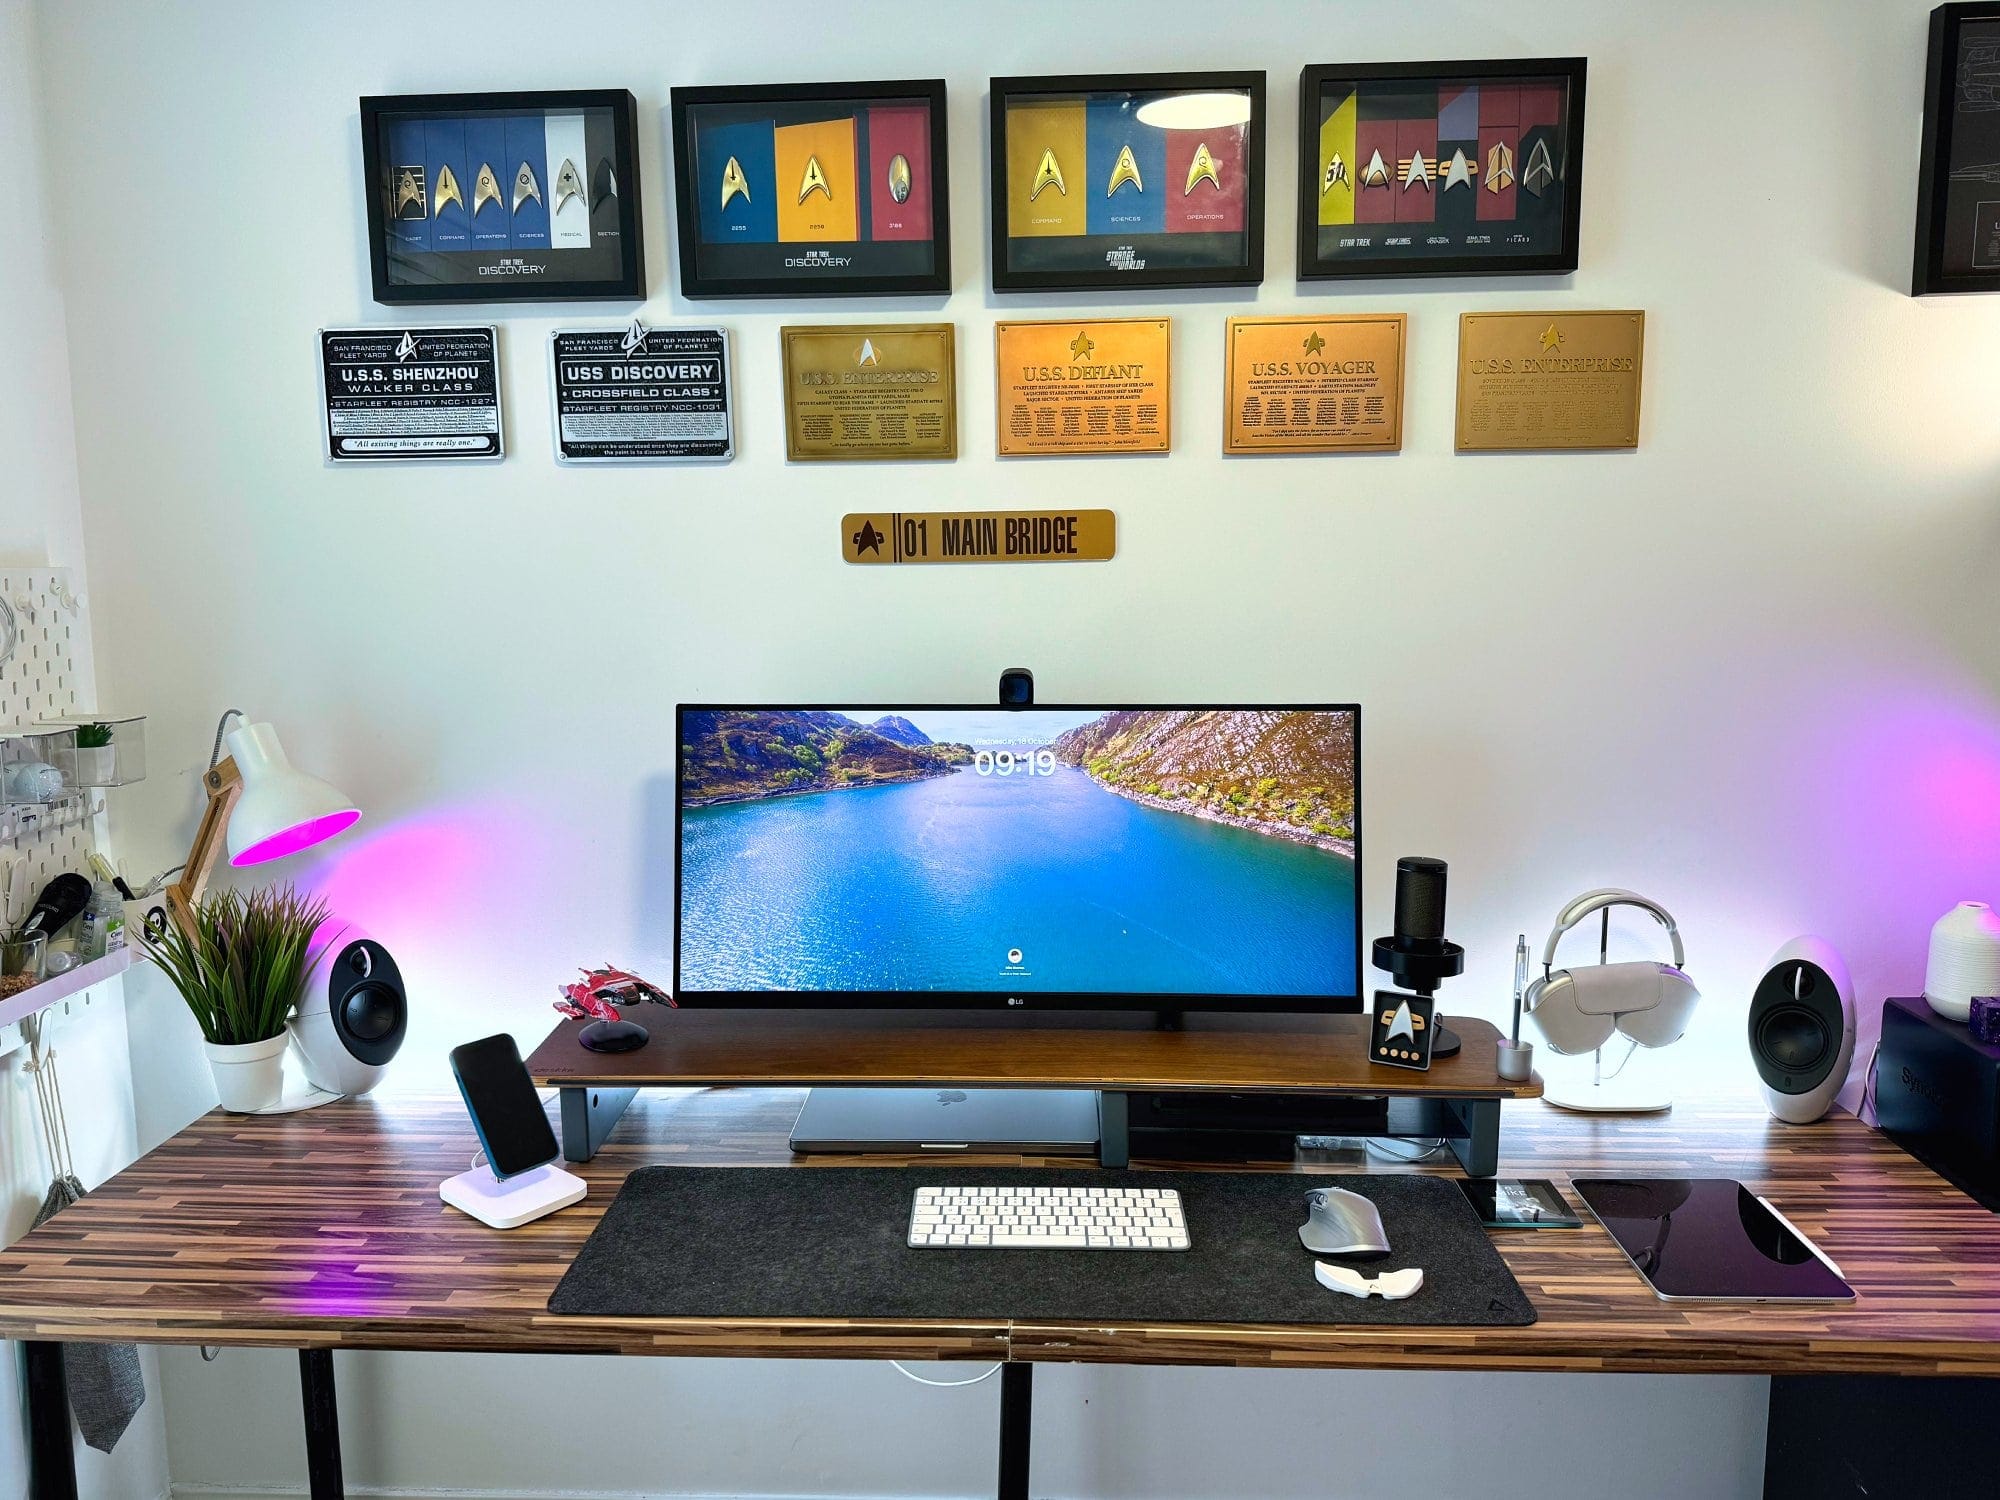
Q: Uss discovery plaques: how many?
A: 1